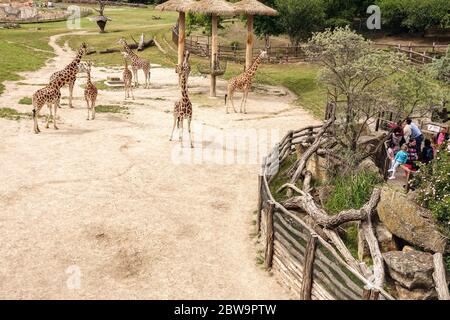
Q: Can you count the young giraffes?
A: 2